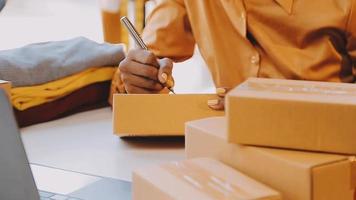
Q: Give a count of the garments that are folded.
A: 3